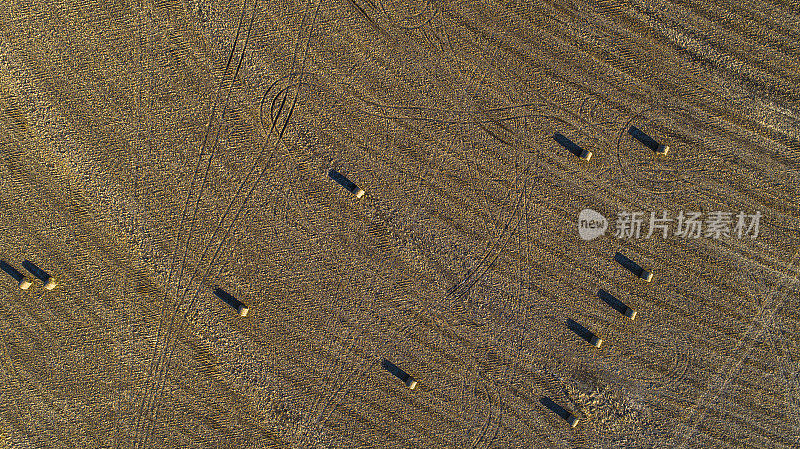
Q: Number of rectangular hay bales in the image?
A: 11